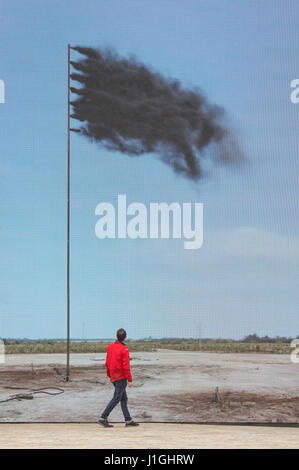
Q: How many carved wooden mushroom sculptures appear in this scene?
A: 0